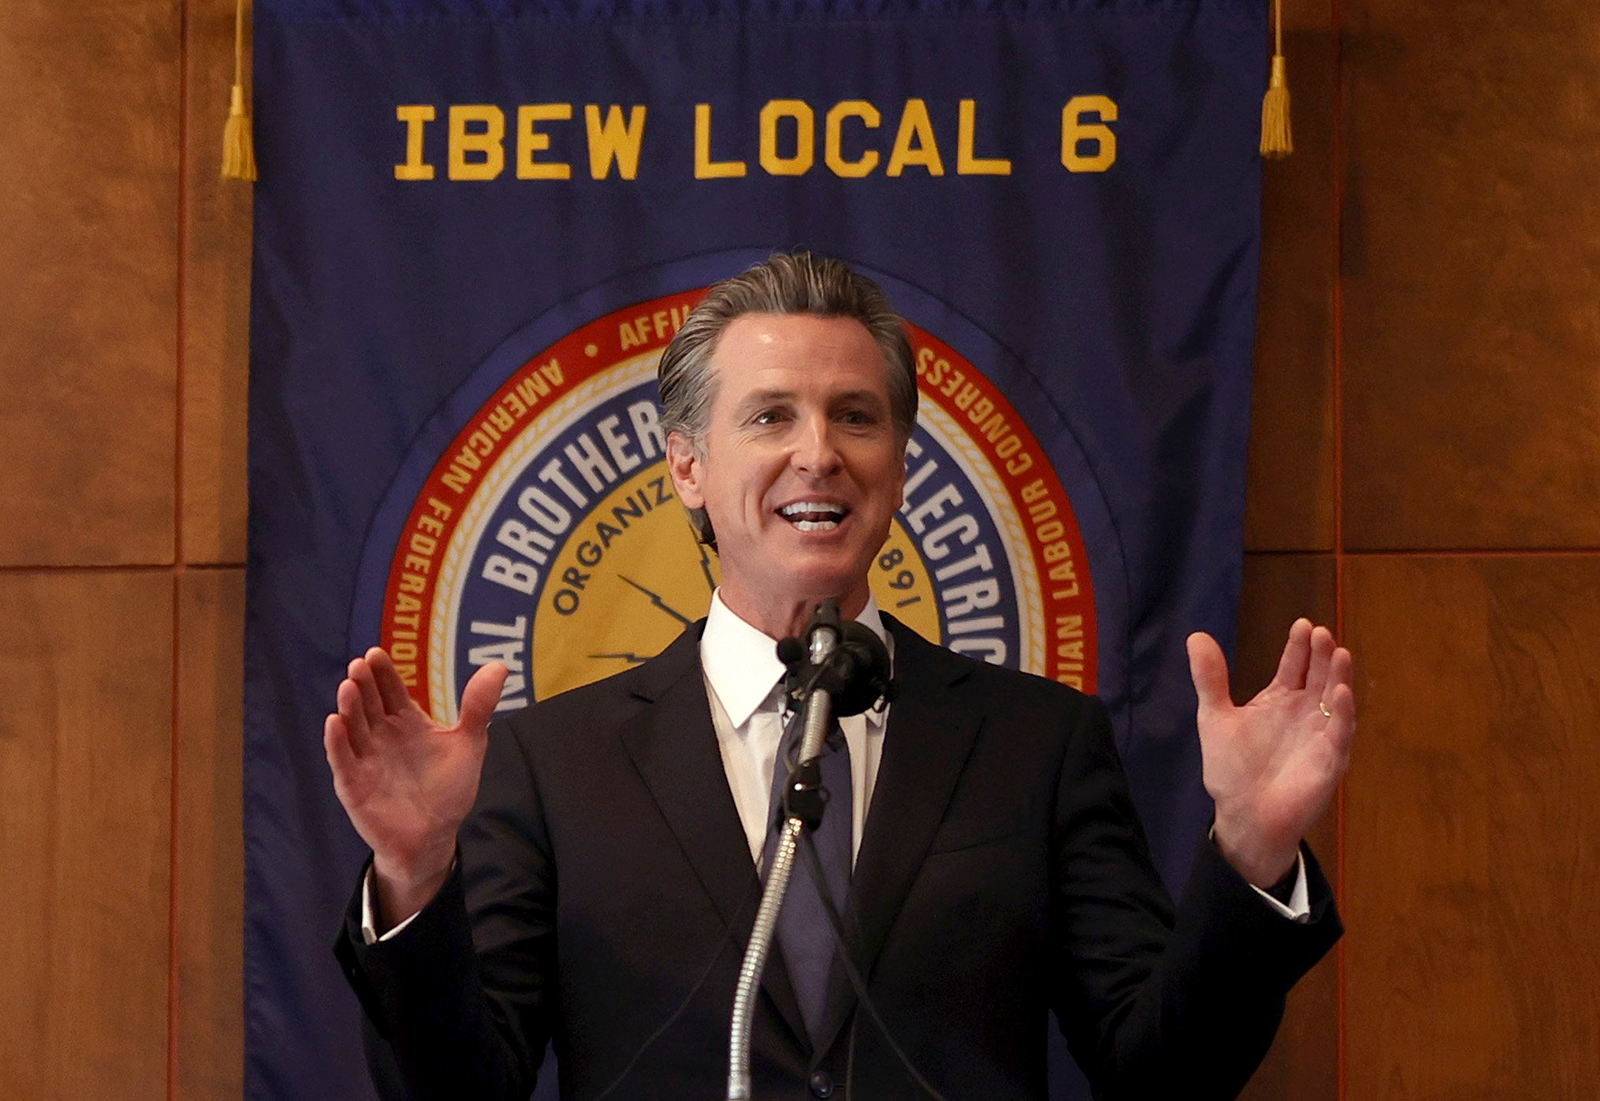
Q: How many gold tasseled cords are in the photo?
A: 2